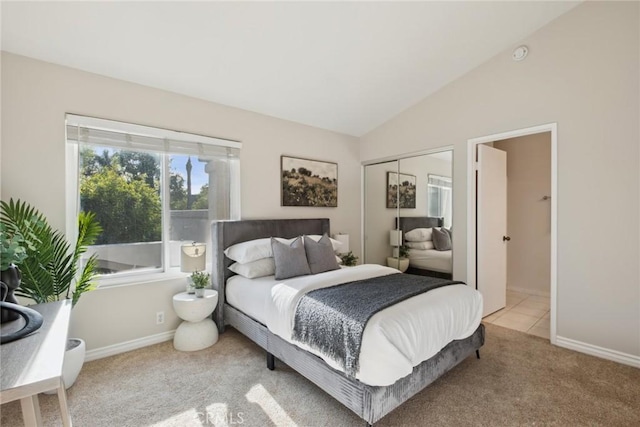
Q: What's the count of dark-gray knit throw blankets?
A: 1